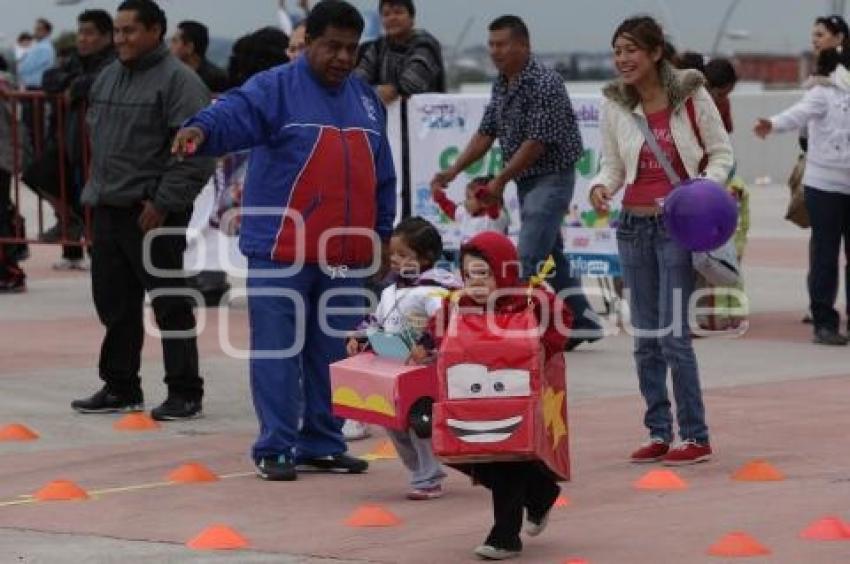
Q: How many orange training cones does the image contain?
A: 13